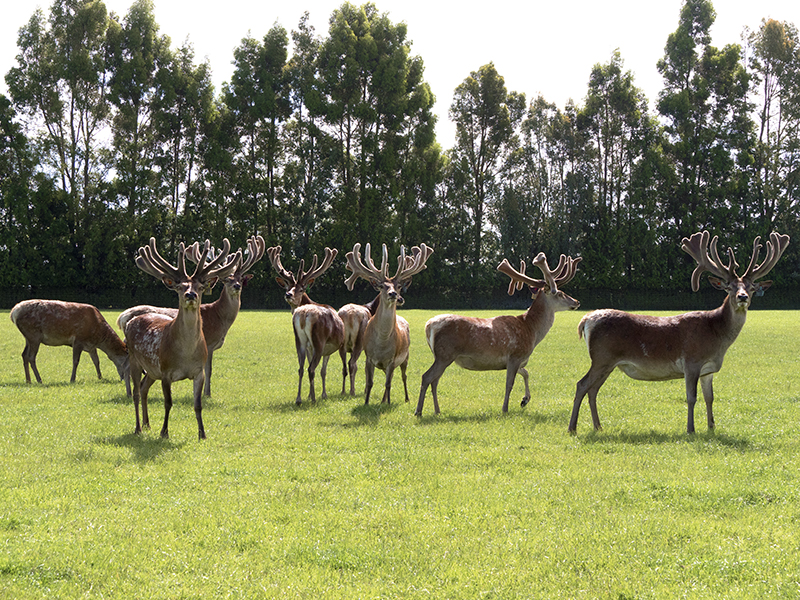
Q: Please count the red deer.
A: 8